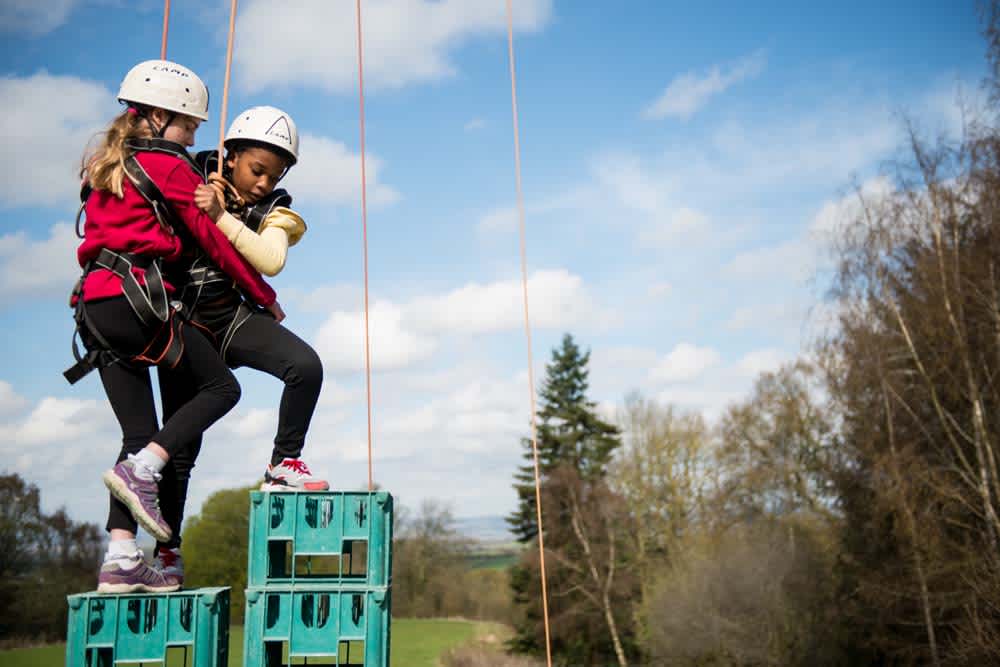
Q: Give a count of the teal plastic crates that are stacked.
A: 3